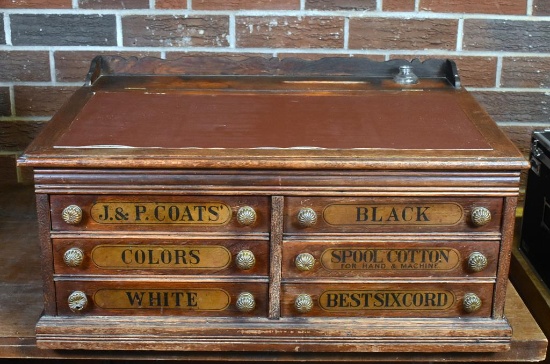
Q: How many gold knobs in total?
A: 12